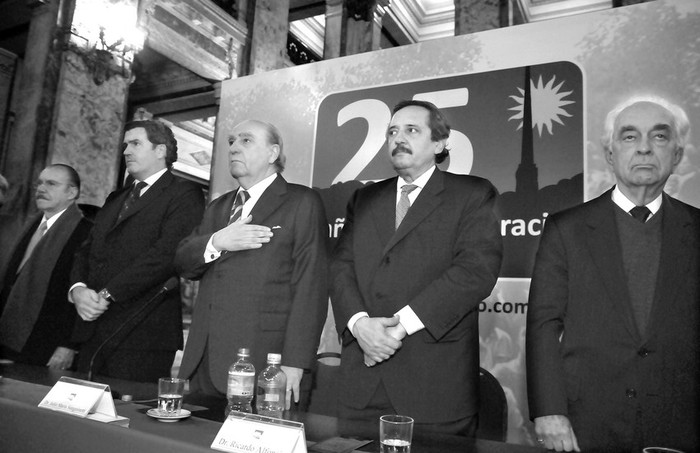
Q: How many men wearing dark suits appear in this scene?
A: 5